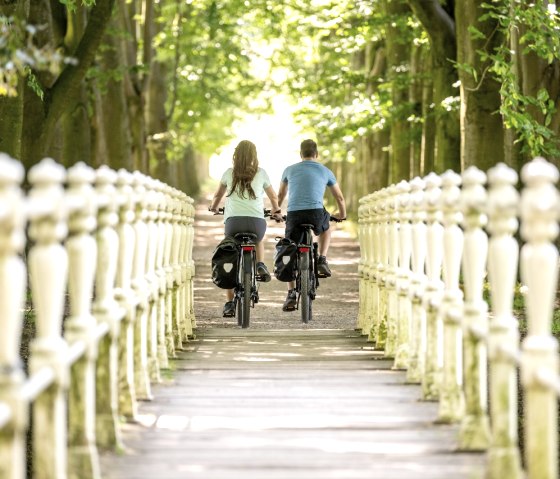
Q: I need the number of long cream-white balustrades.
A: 2